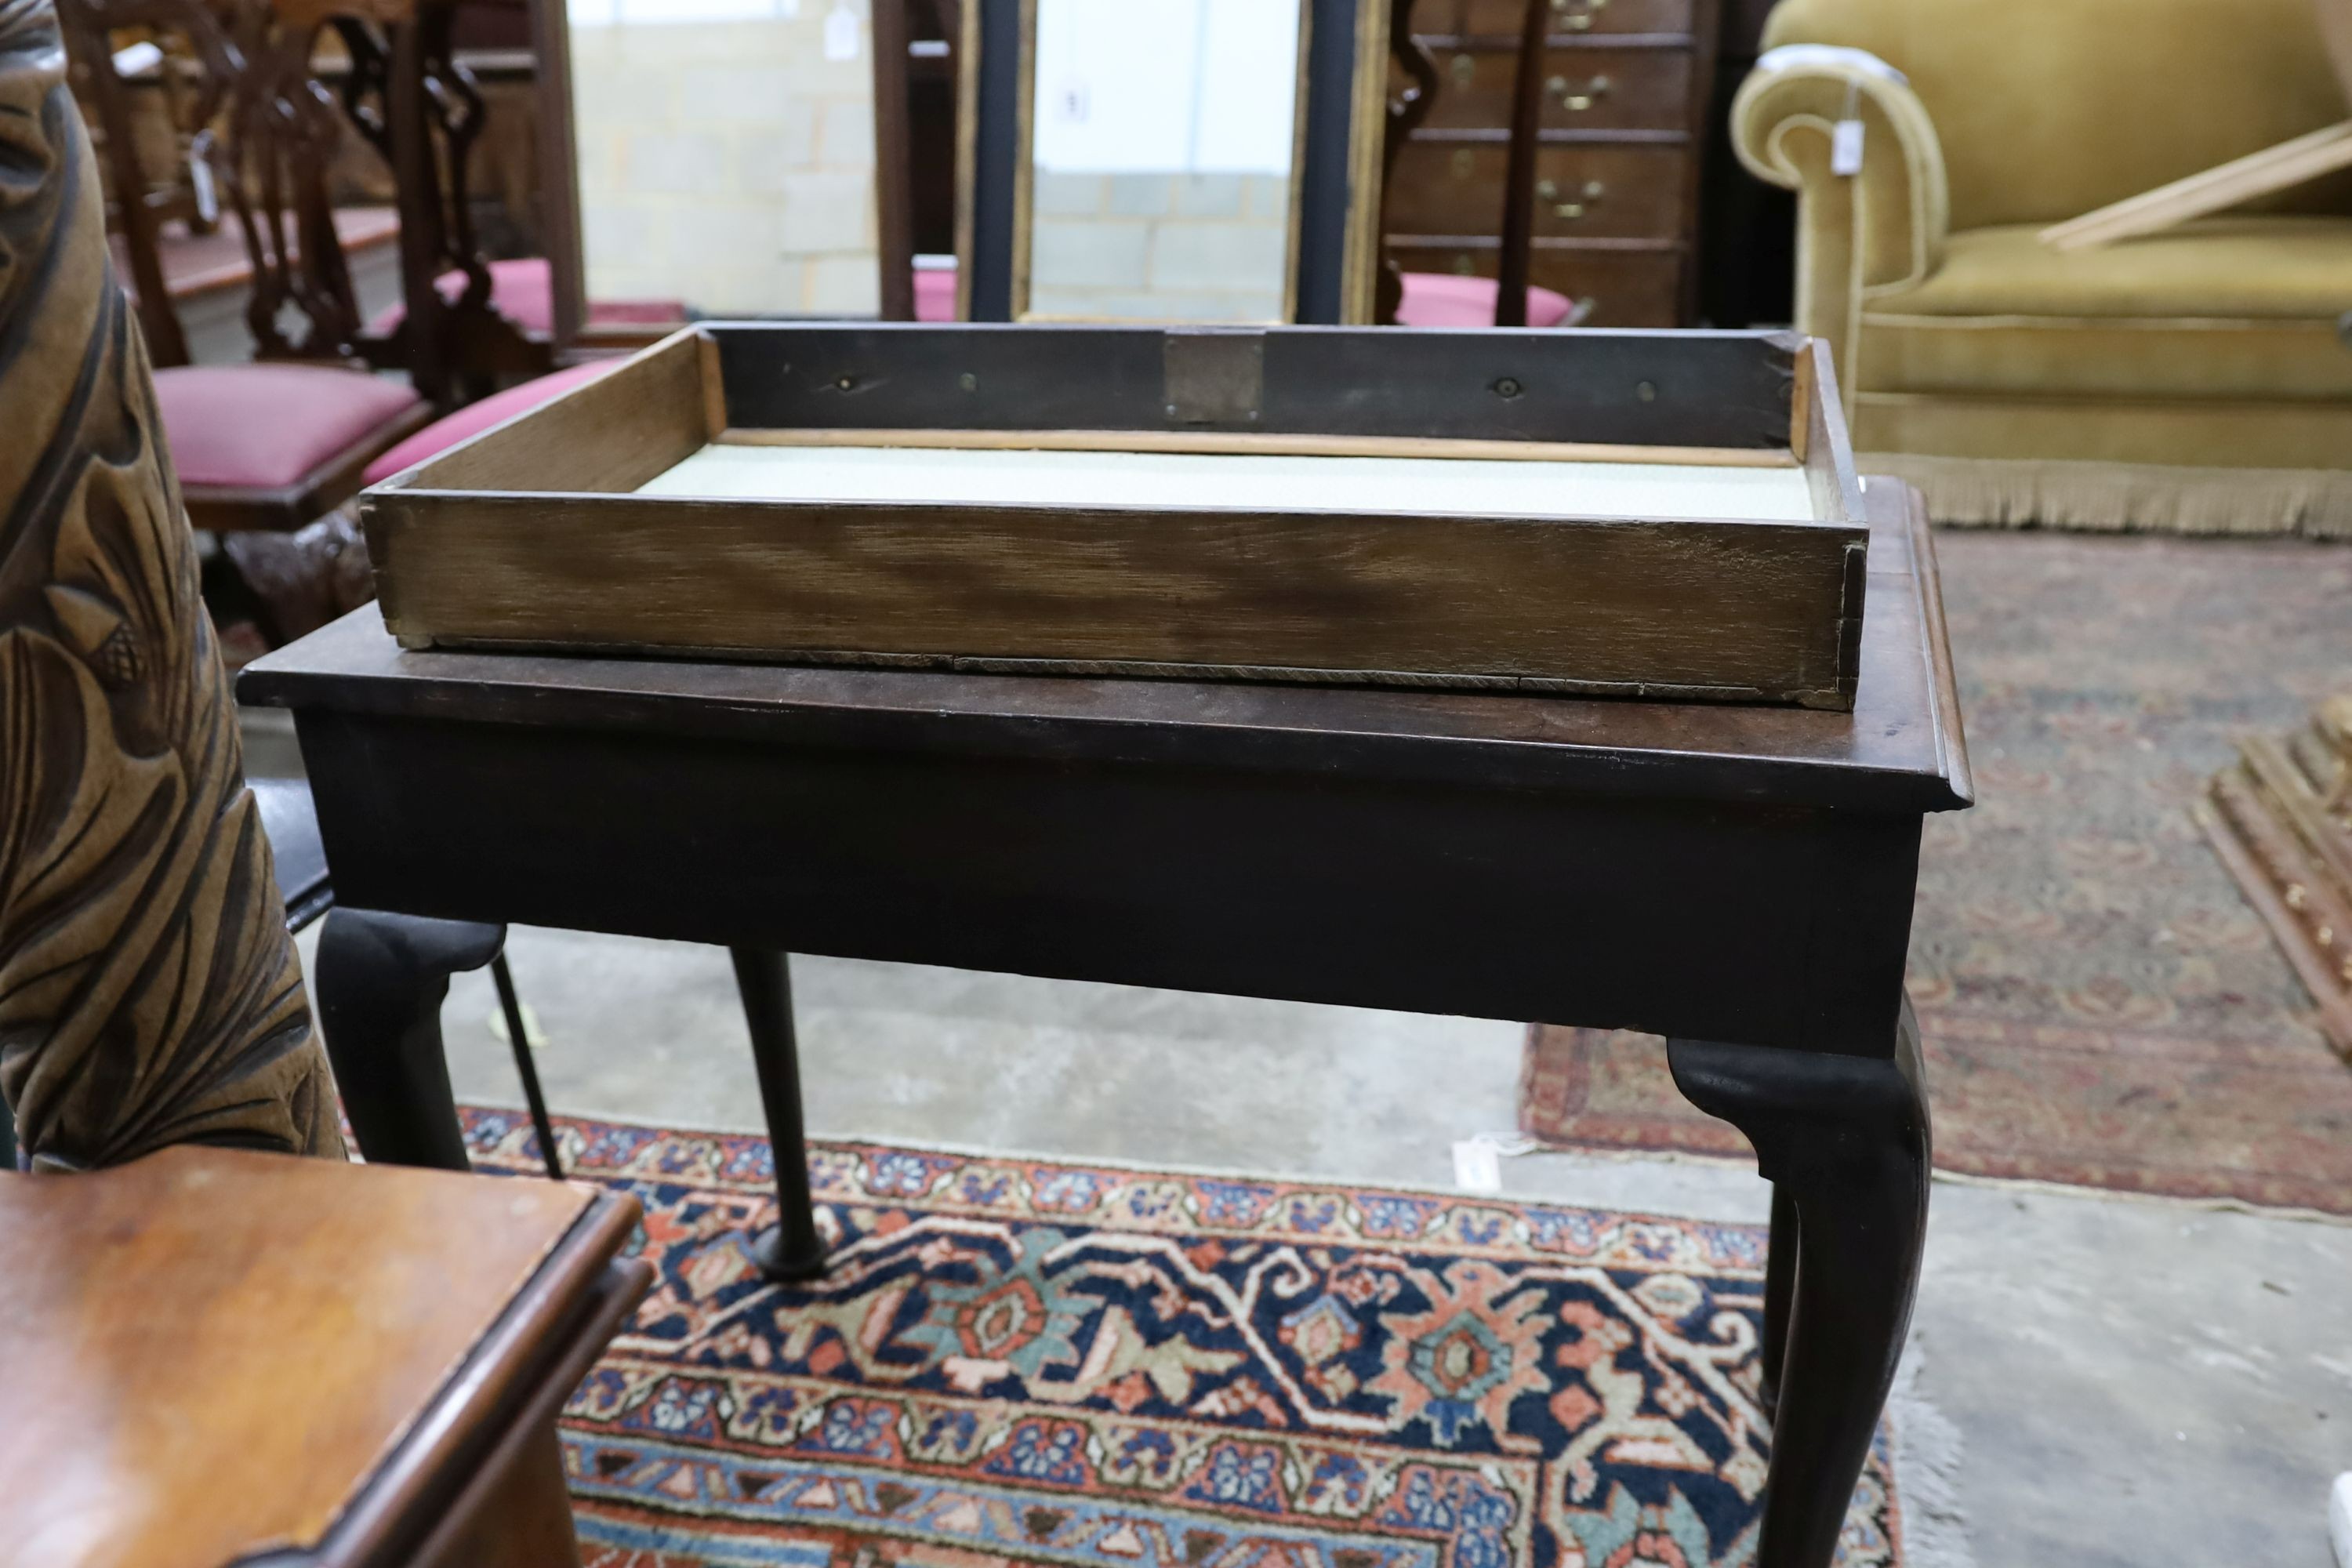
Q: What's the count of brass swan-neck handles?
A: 3